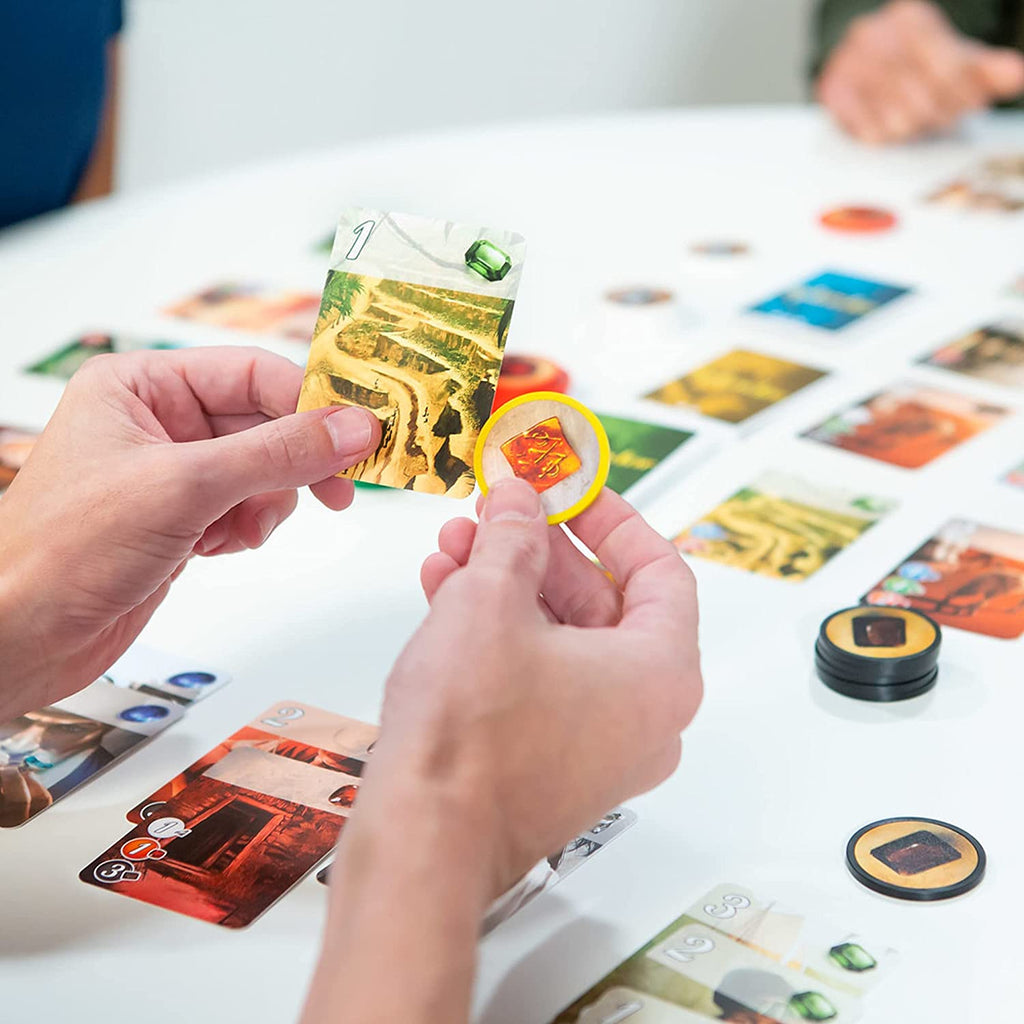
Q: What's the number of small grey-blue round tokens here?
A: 2